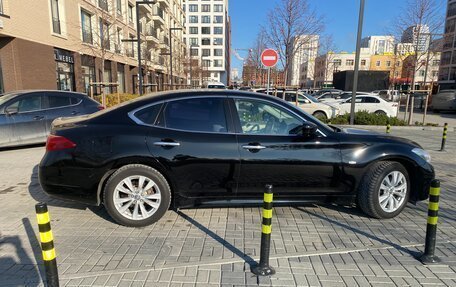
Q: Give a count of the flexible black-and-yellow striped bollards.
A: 5